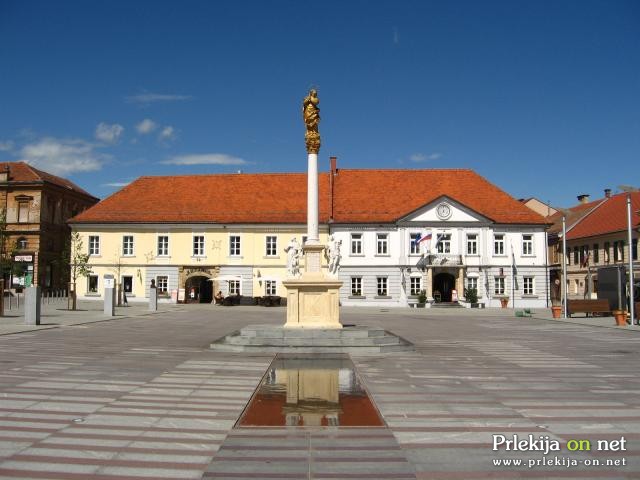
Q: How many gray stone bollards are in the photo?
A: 3